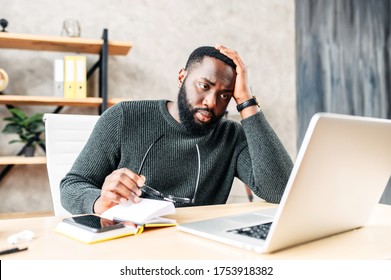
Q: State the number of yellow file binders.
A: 2